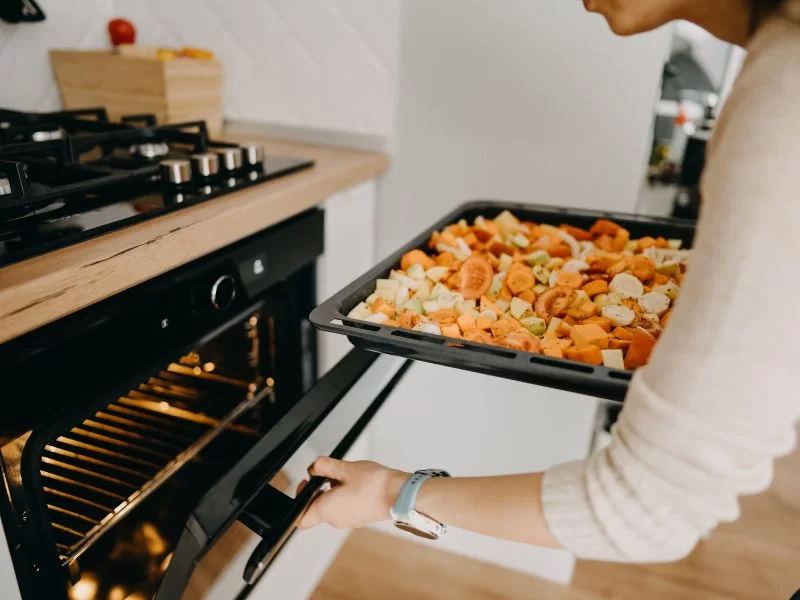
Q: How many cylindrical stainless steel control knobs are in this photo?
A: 4